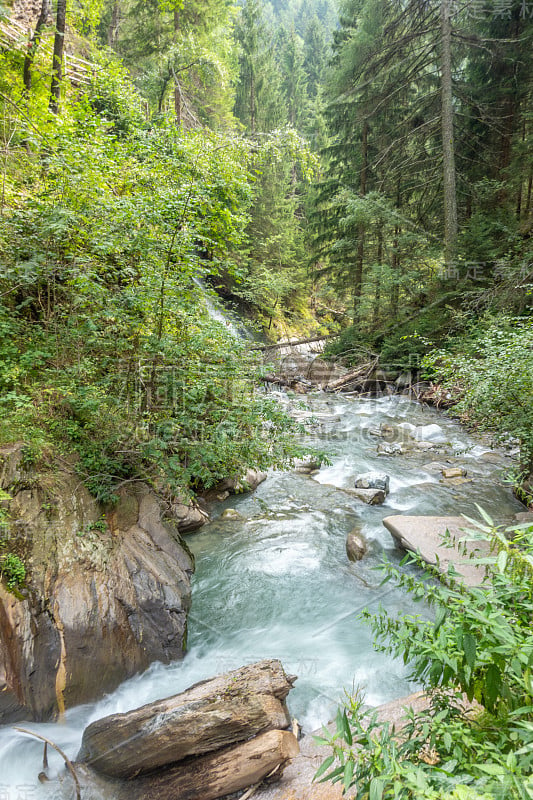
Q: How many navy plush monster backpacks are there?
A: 0